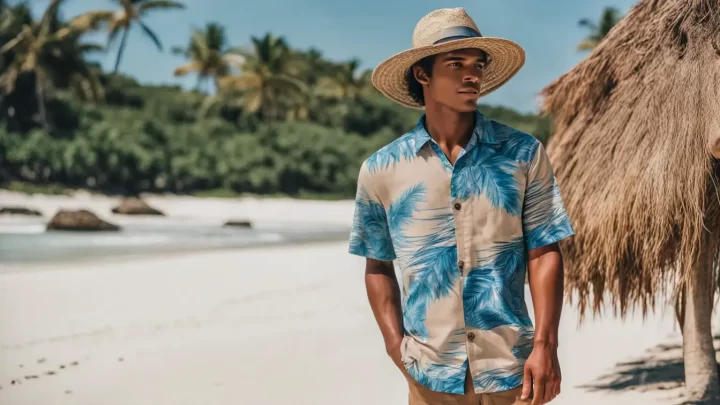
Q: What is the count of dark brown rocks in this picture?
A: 4